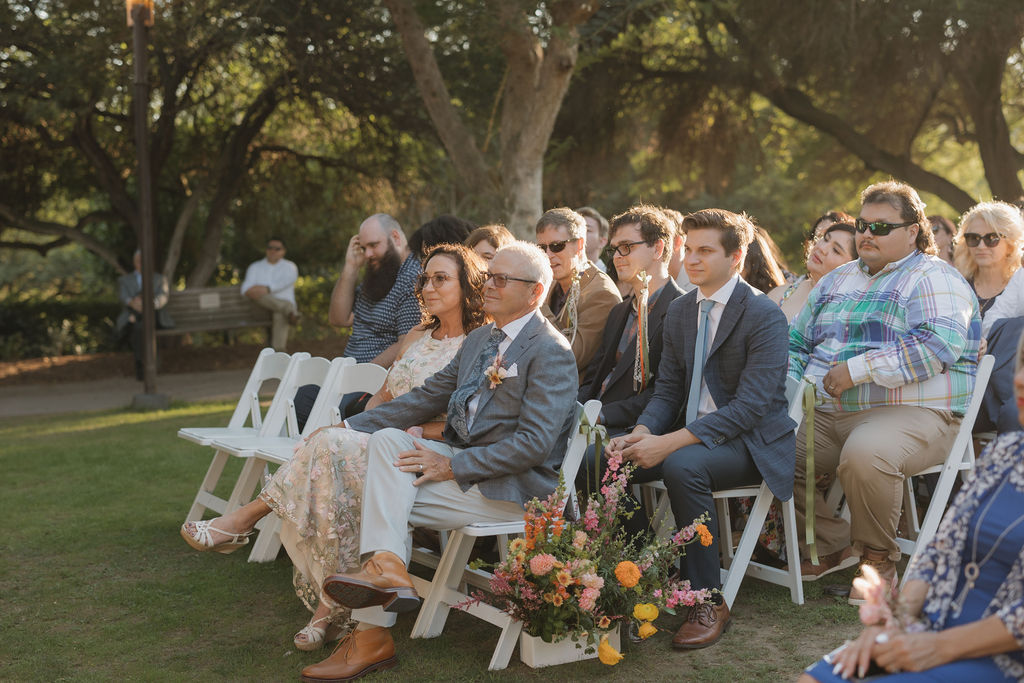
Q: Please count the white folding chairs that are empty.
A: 3